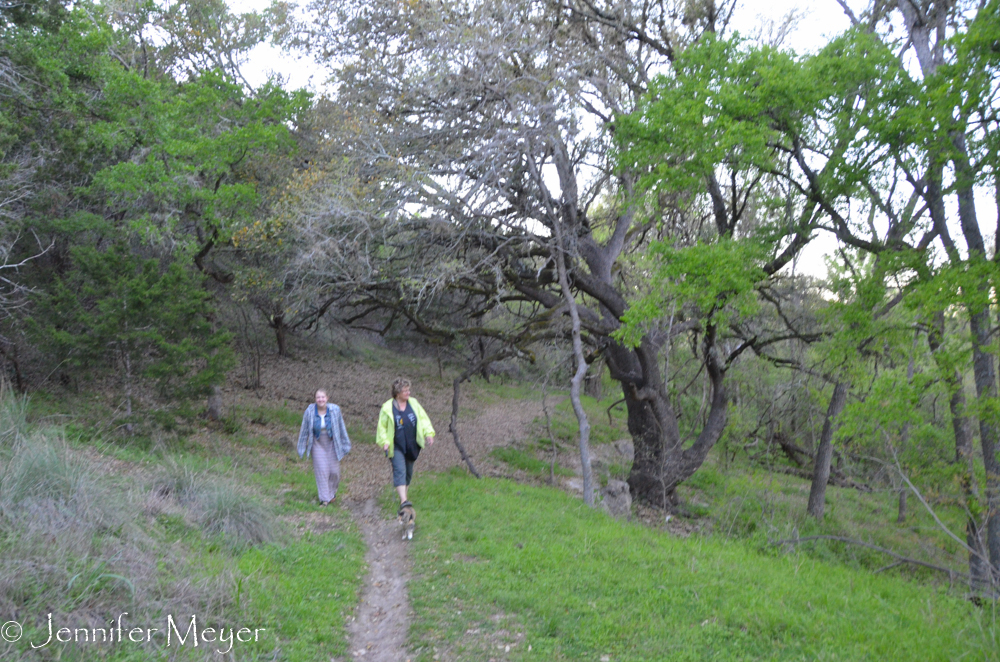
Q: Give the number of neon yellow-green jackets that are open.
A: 1